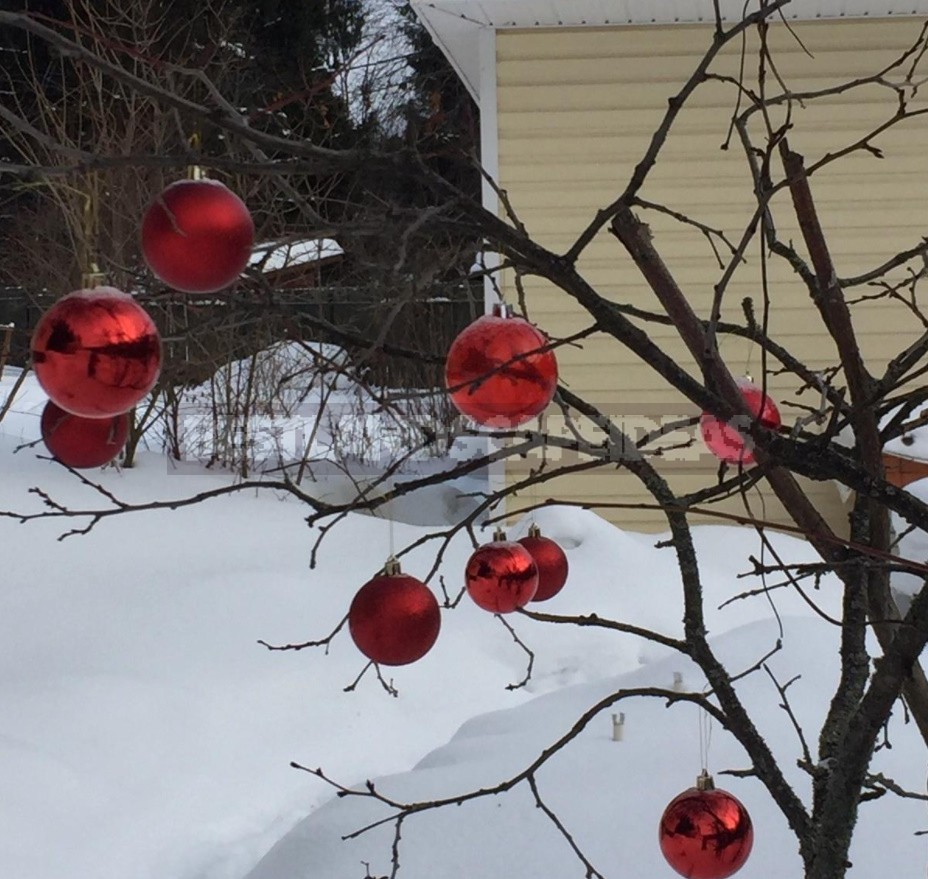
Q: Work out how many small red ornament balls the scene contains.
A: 9